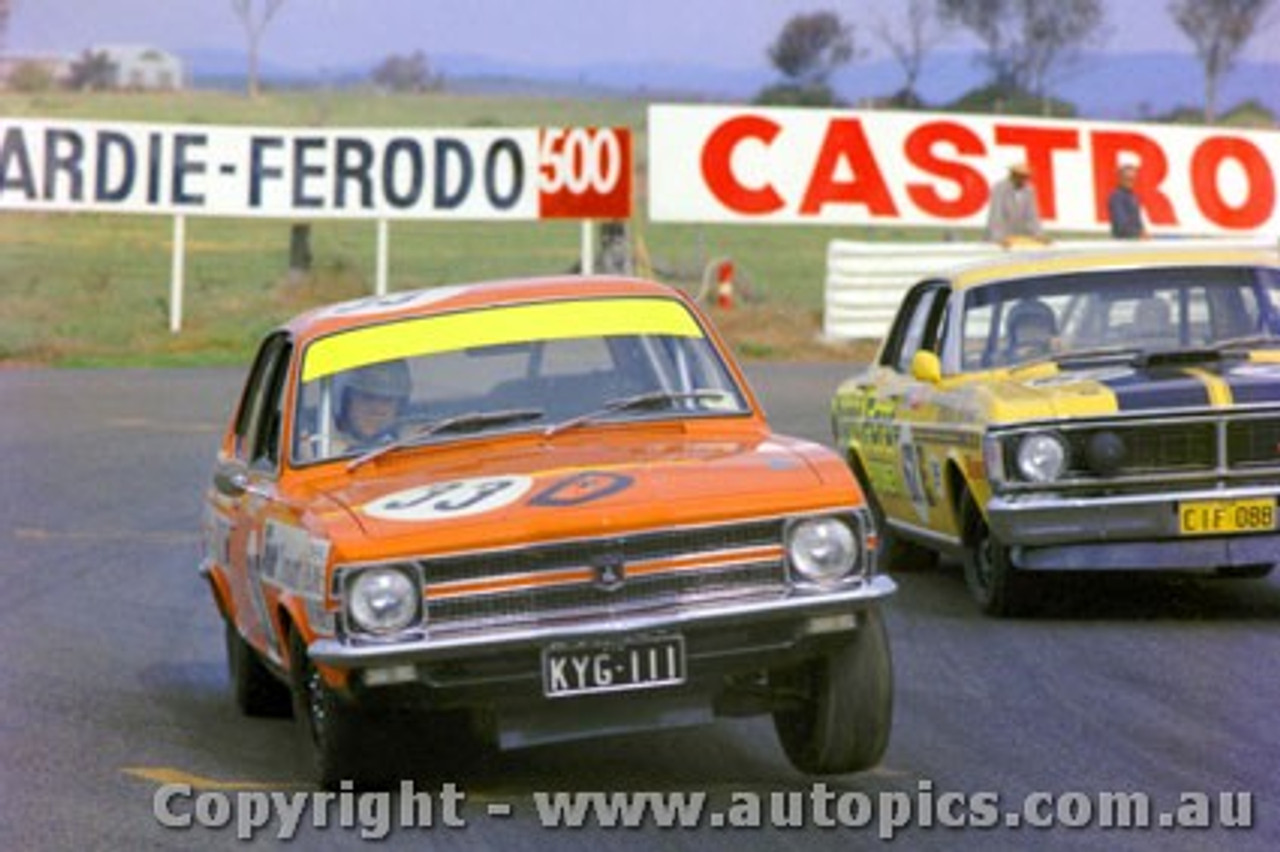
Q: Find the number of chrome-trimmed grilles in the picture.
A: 2